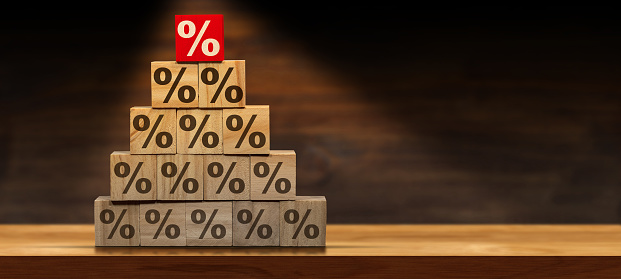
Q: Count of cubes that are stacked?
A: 15